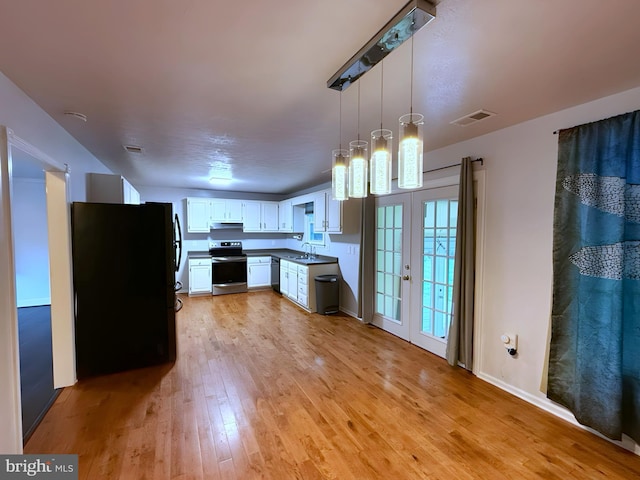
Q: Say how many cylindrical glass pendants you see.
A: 4